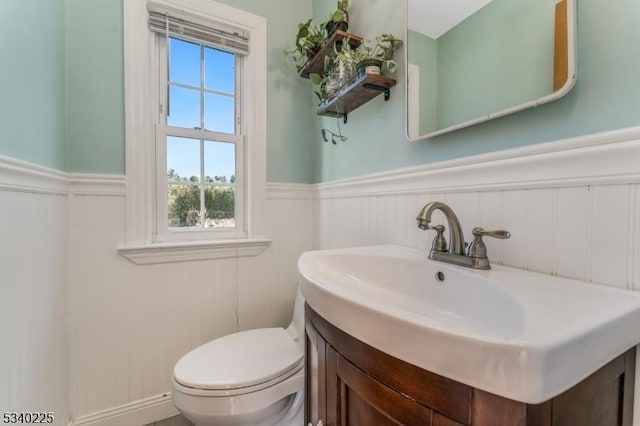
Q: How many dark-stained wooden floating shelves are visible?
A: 2